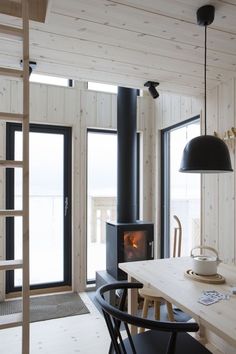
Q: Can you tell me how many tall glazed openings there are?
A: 3